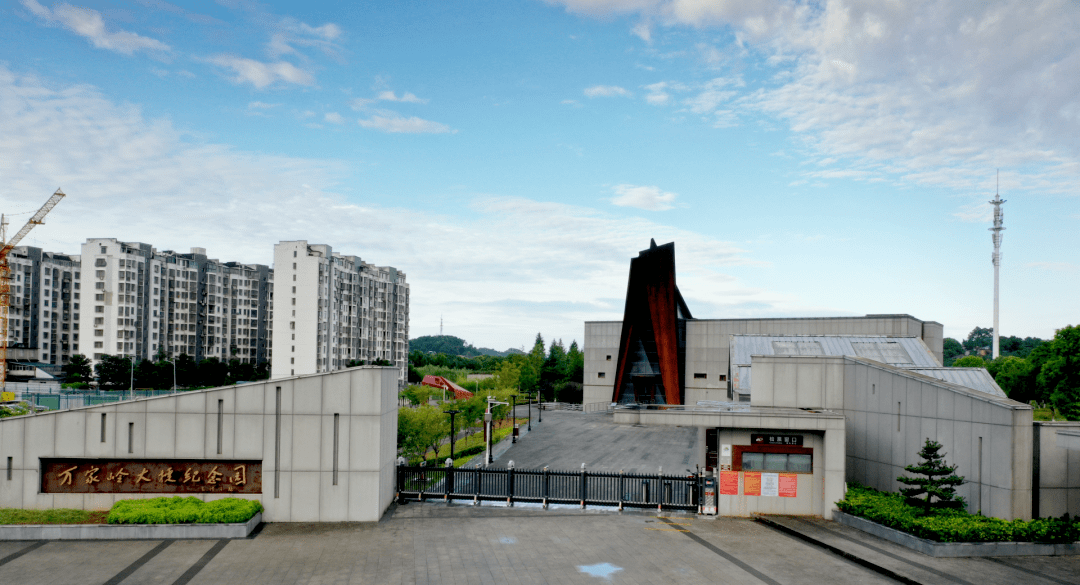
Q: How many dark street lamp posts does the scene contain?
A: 5